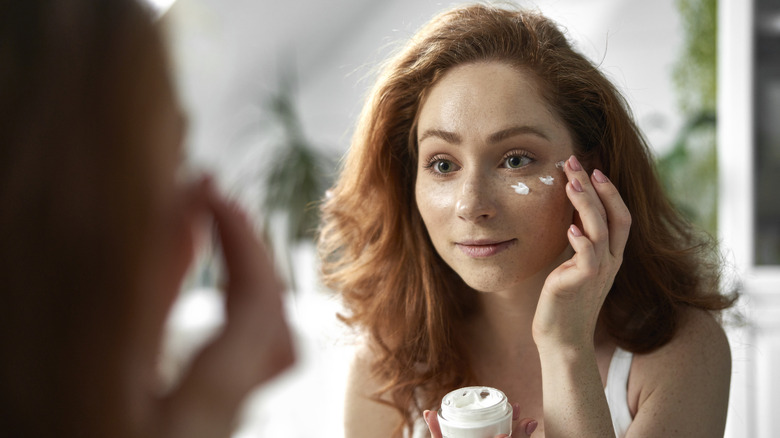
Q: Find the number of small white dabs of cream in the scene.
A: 3